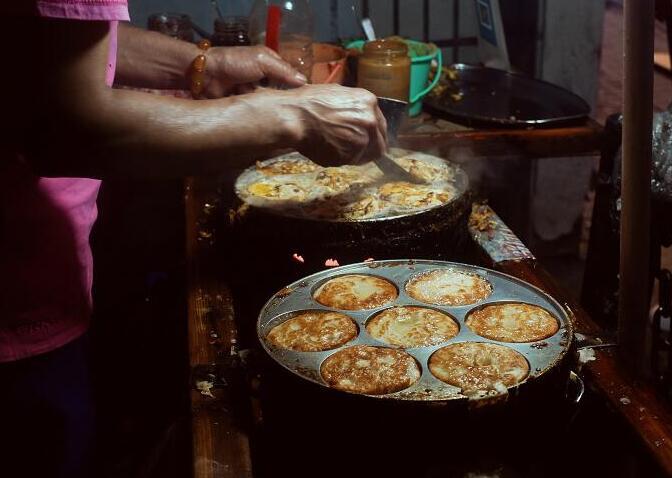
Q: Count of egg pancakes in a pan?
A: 7